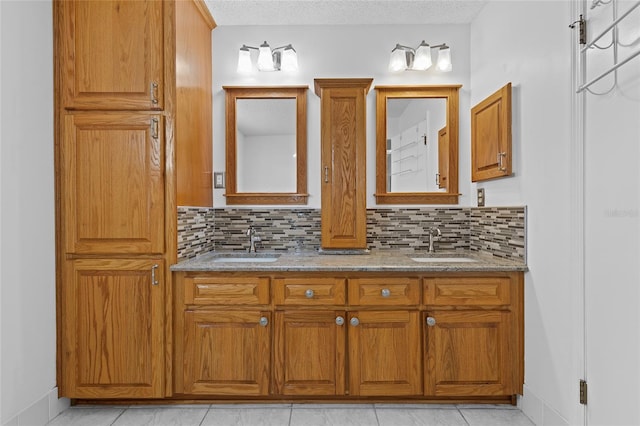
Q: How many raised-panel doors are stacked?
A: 3